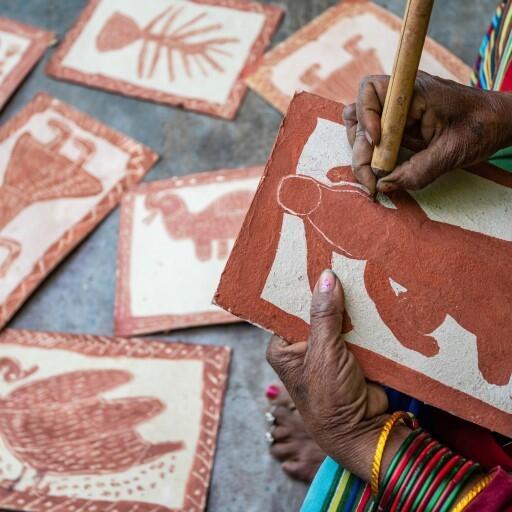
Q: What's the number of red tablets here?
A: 7